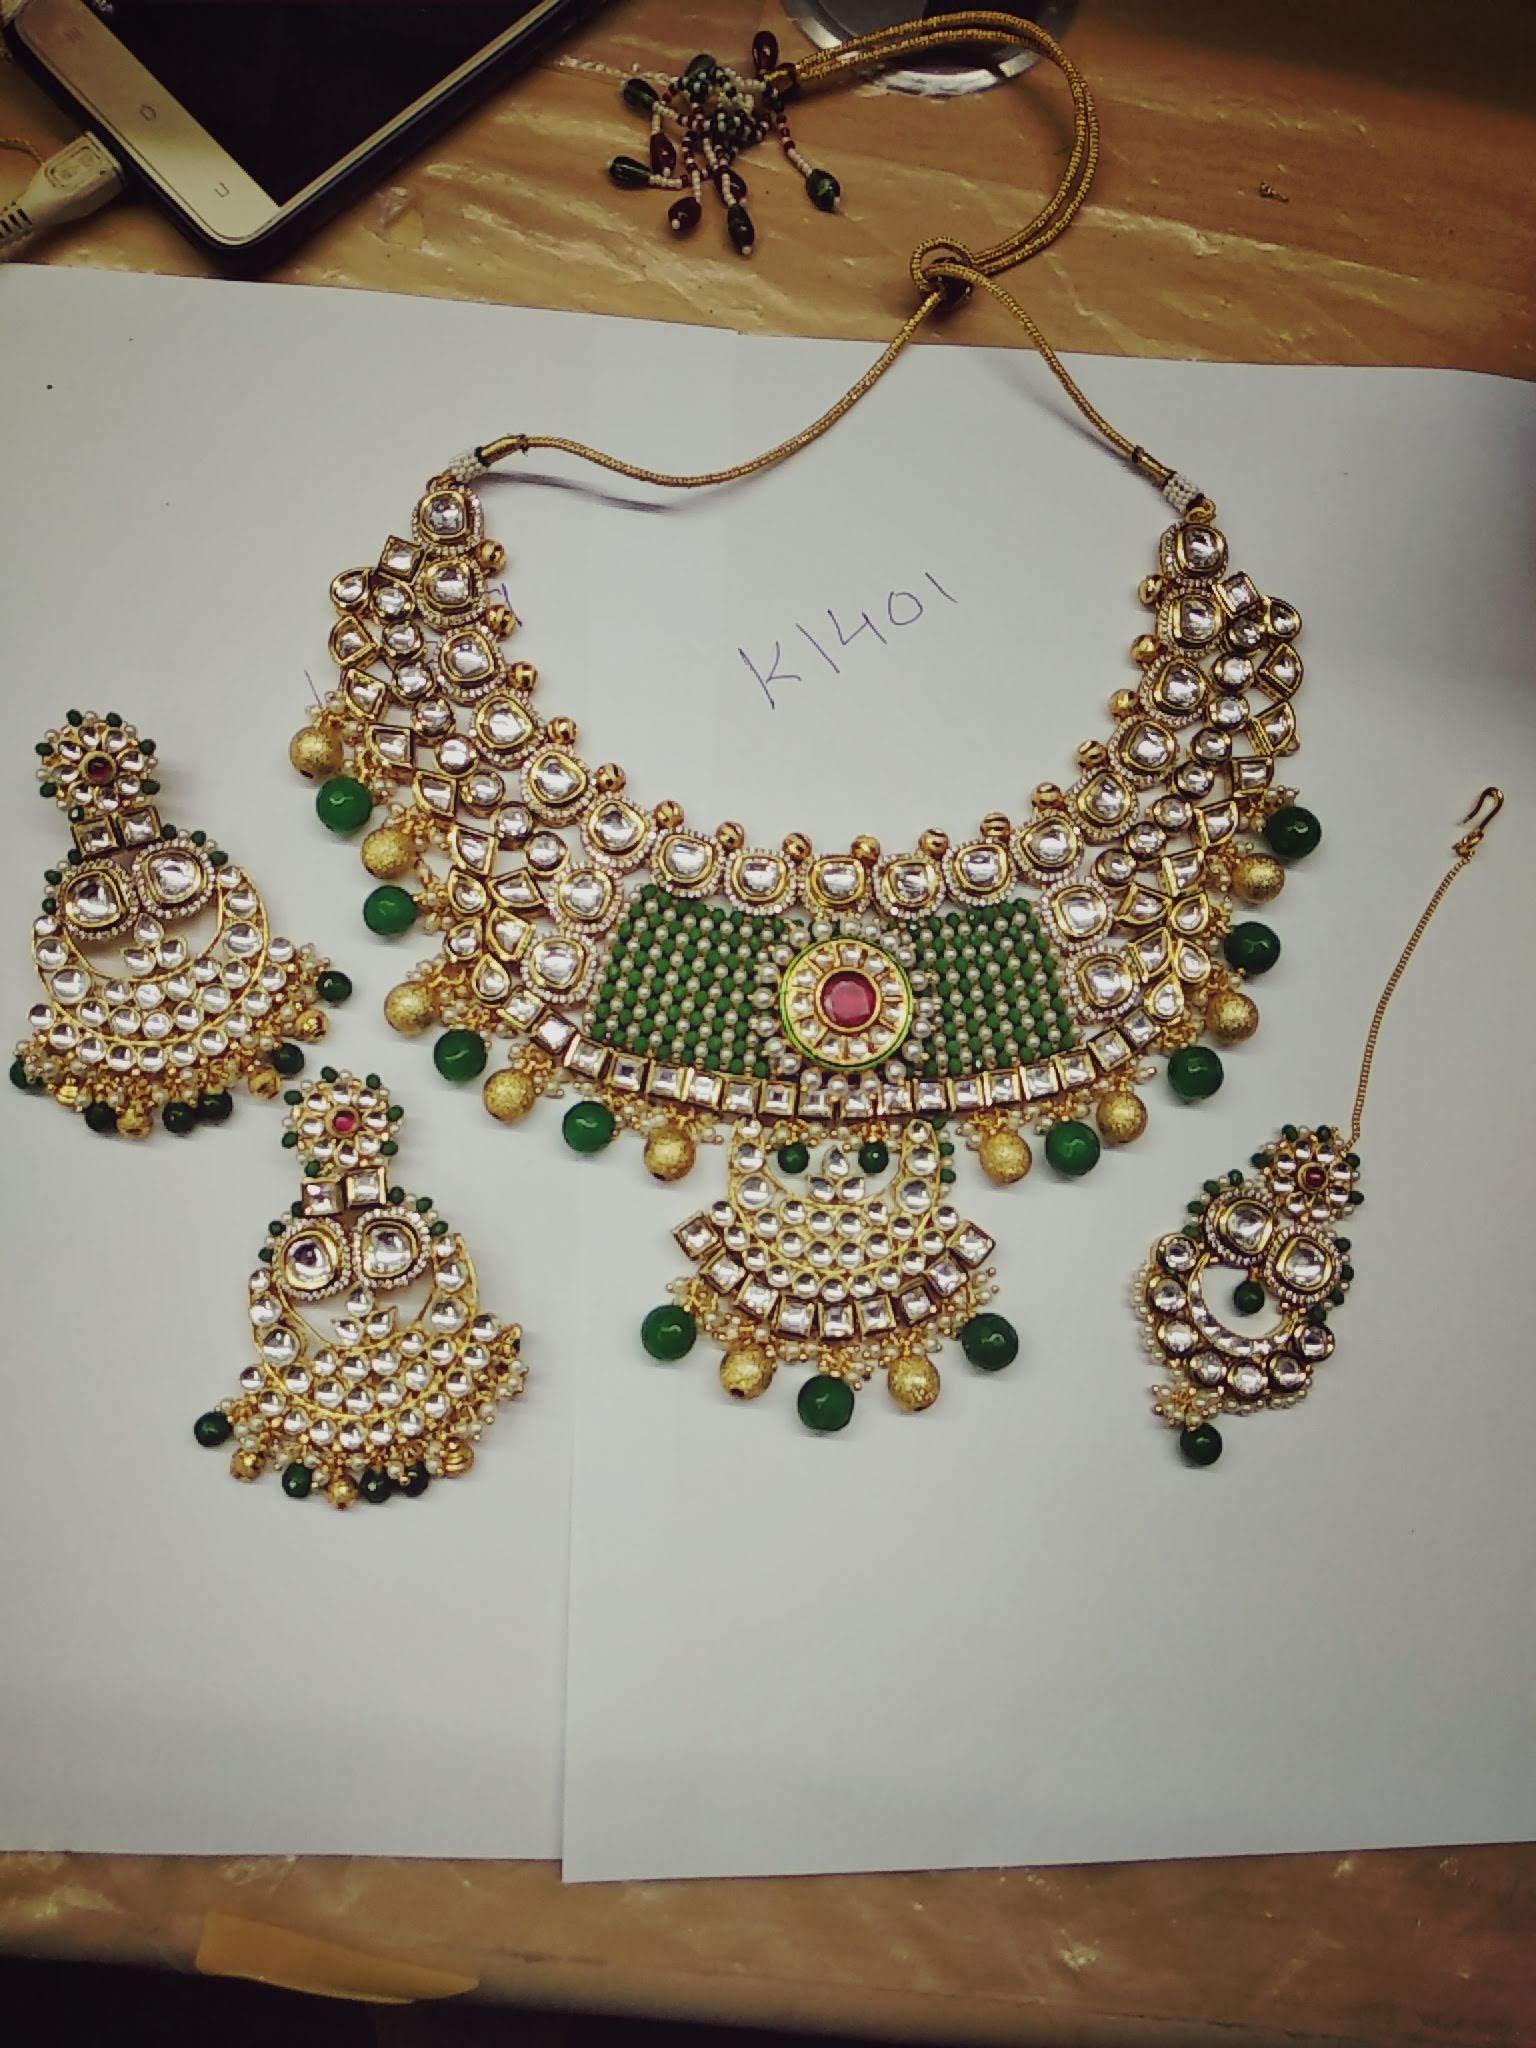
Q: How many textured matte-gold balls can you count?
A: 11